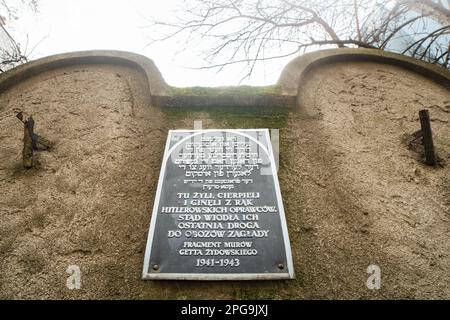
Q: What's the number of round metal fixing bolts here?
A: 2